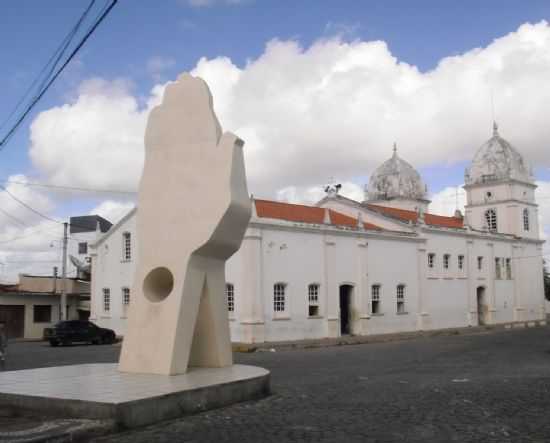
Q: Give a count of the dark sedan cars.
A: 1